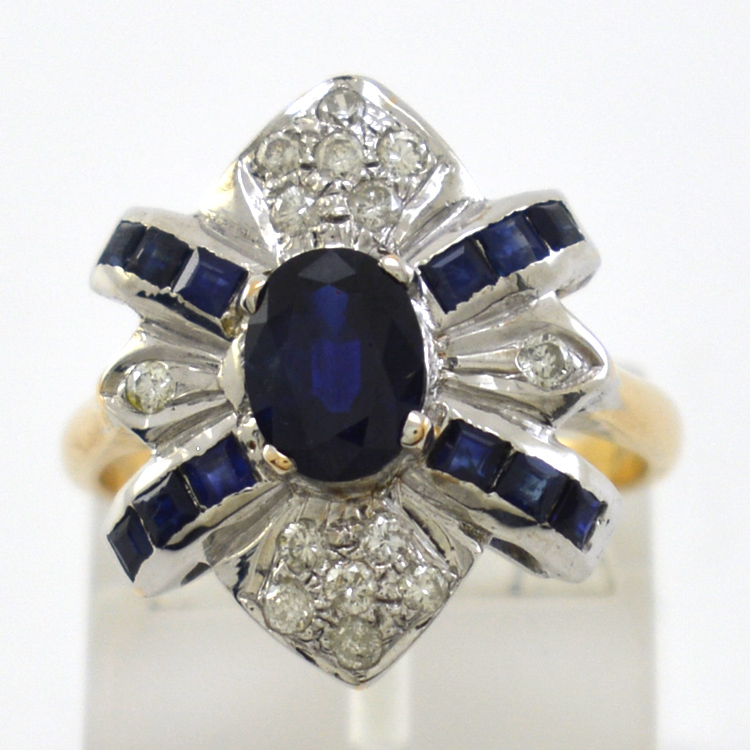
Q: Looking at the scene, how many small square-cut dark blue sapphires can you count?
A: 12